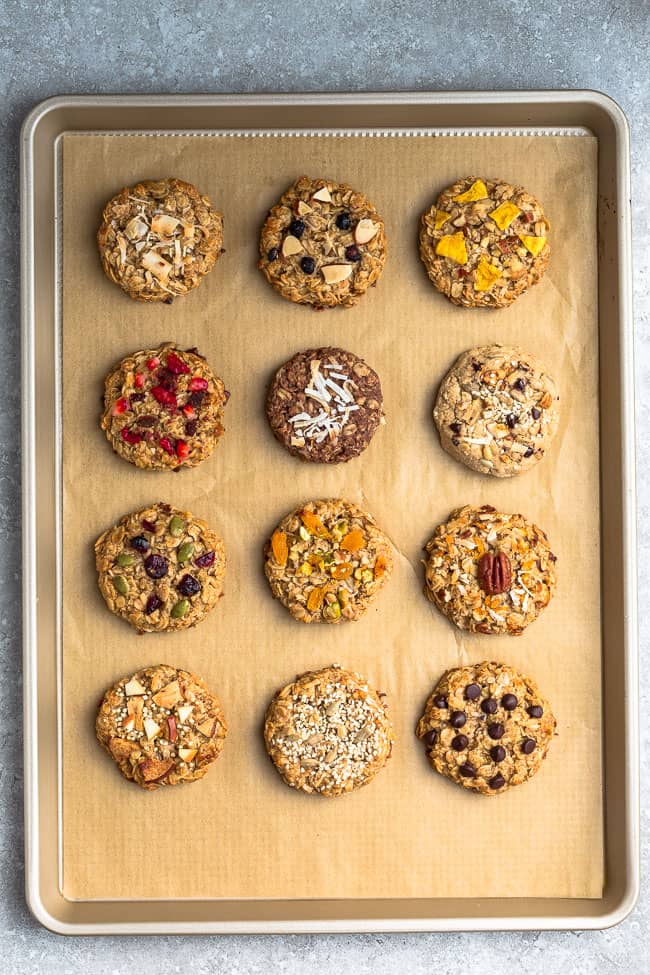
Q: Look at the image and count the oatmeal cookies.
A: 12